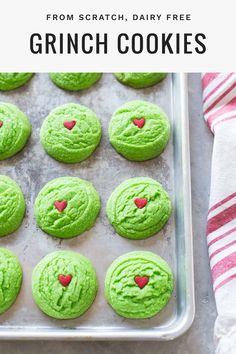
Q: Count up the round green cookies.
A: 12